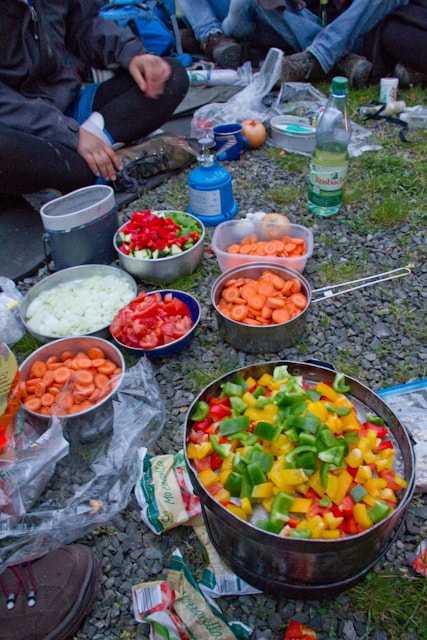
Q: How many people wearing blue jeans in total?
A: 2